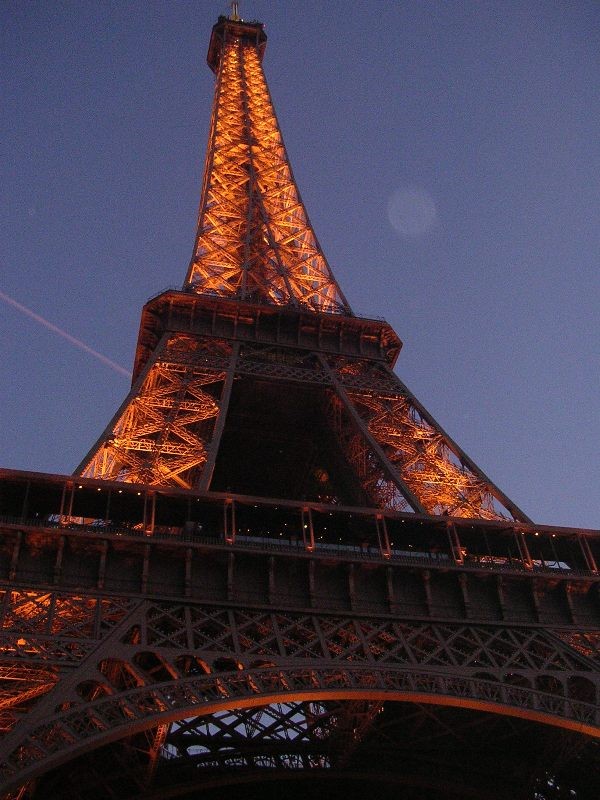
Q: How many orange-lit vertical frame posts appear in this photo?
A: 8